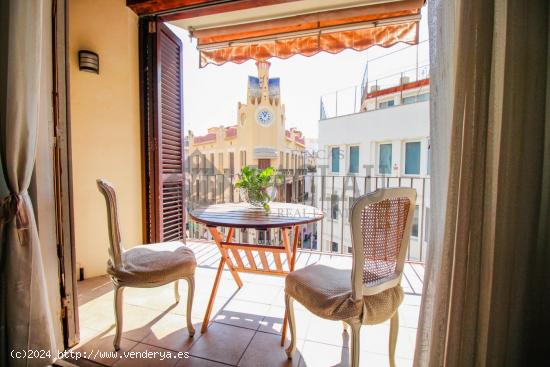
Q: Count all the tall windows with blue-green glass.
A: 4